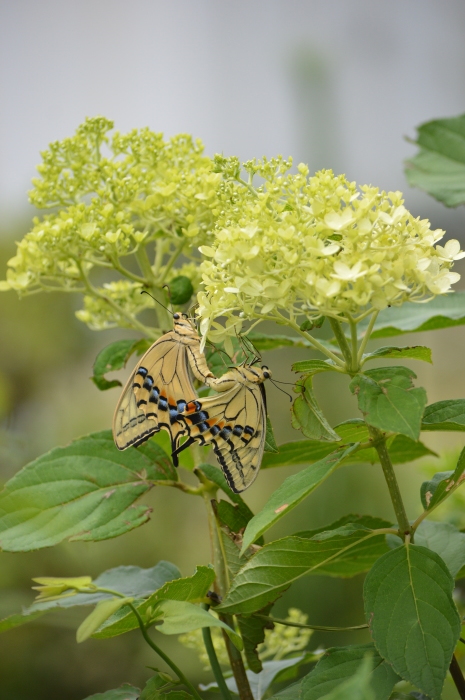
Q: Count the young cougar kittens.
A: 0